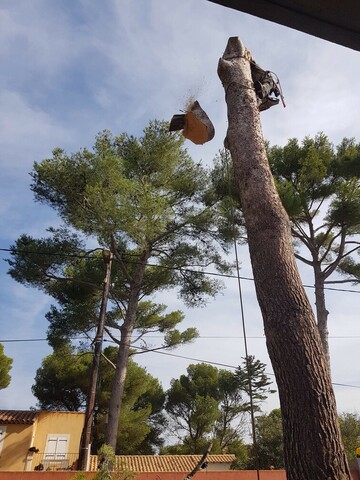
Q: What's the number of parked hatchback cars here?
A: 0